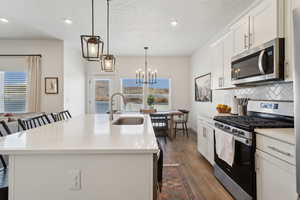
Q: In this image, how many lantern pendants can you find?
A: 2